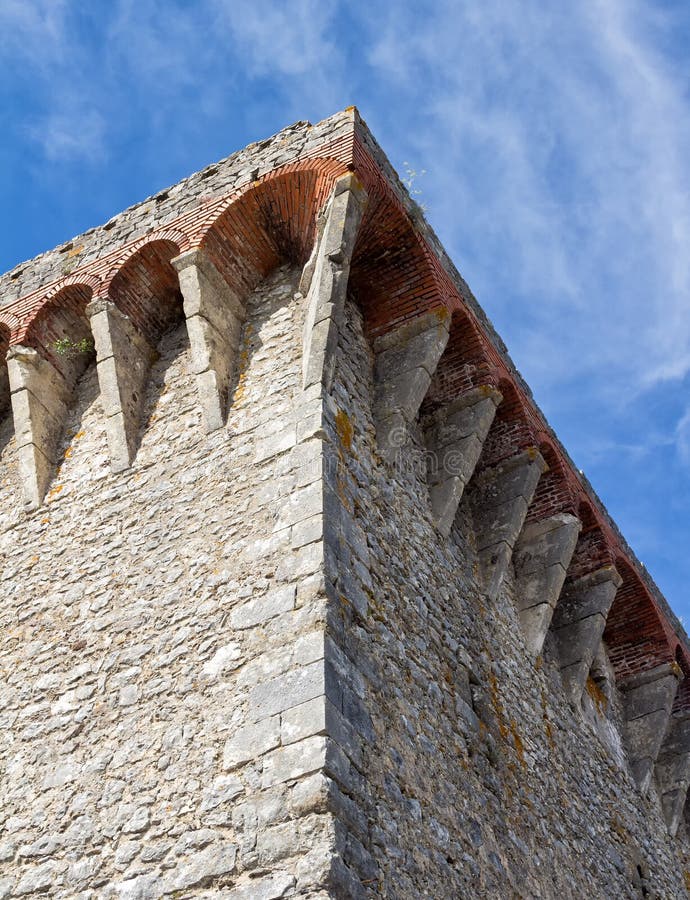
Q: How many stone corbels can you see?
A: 11